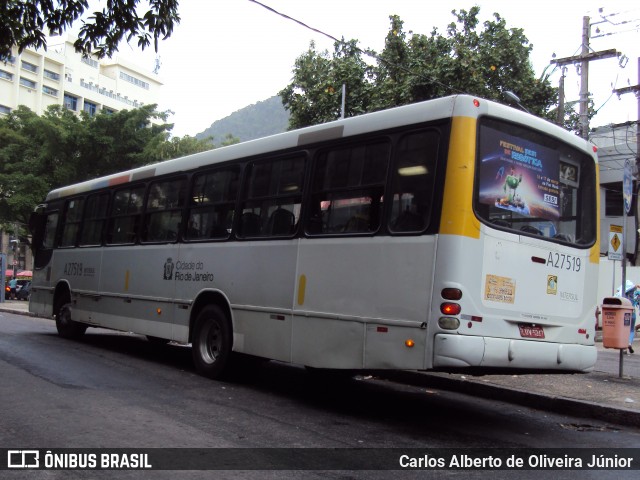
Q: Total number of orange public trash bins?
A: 1